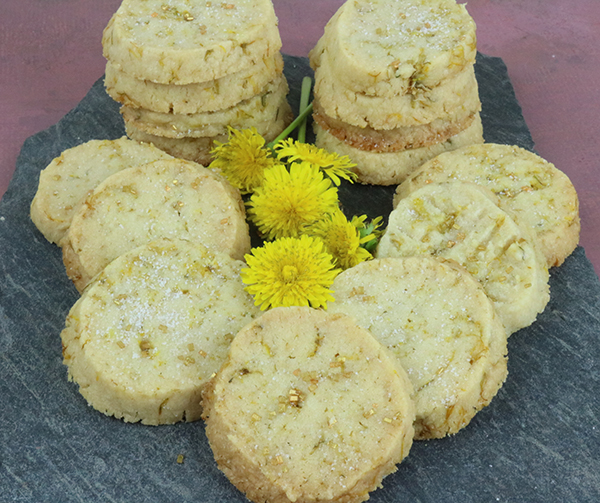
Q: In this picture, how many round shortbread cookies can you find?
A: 15